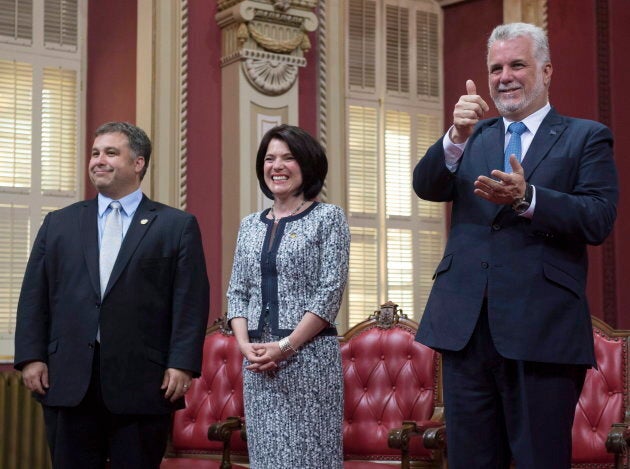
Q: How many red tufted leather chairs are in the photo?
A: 3